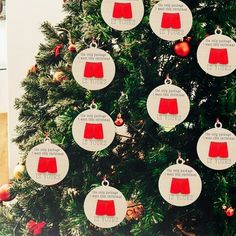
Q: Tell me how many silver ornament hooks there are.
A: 8